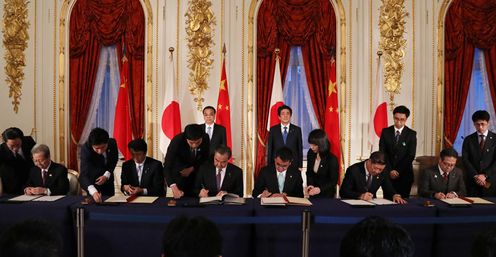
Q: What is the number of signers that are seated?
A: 6